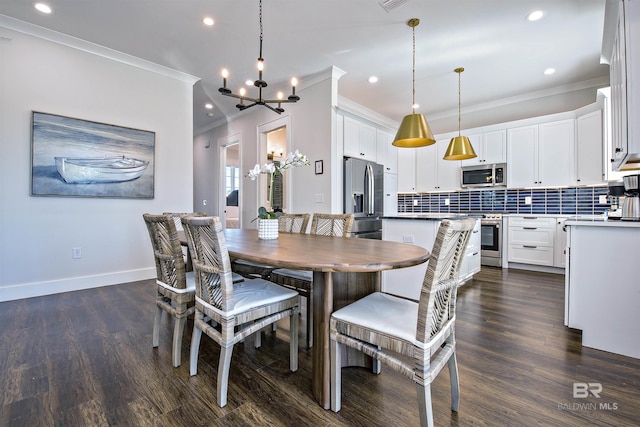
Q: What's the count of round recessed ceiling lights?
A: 8